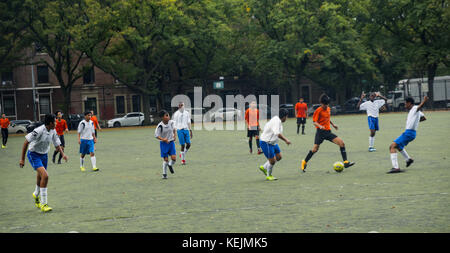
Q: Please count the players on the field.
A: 13